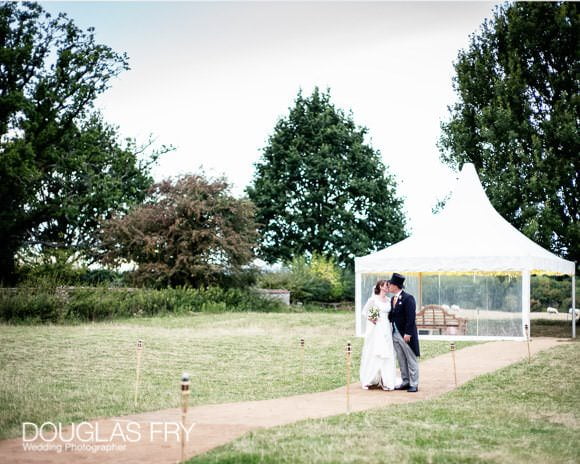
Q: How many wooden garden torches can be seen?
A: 6